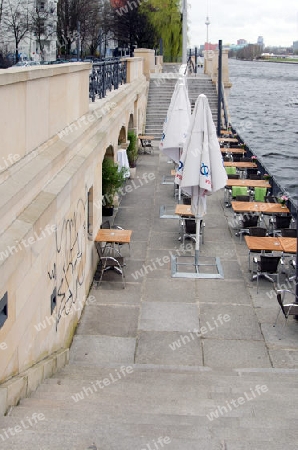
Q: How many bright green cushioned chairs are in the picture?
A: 3